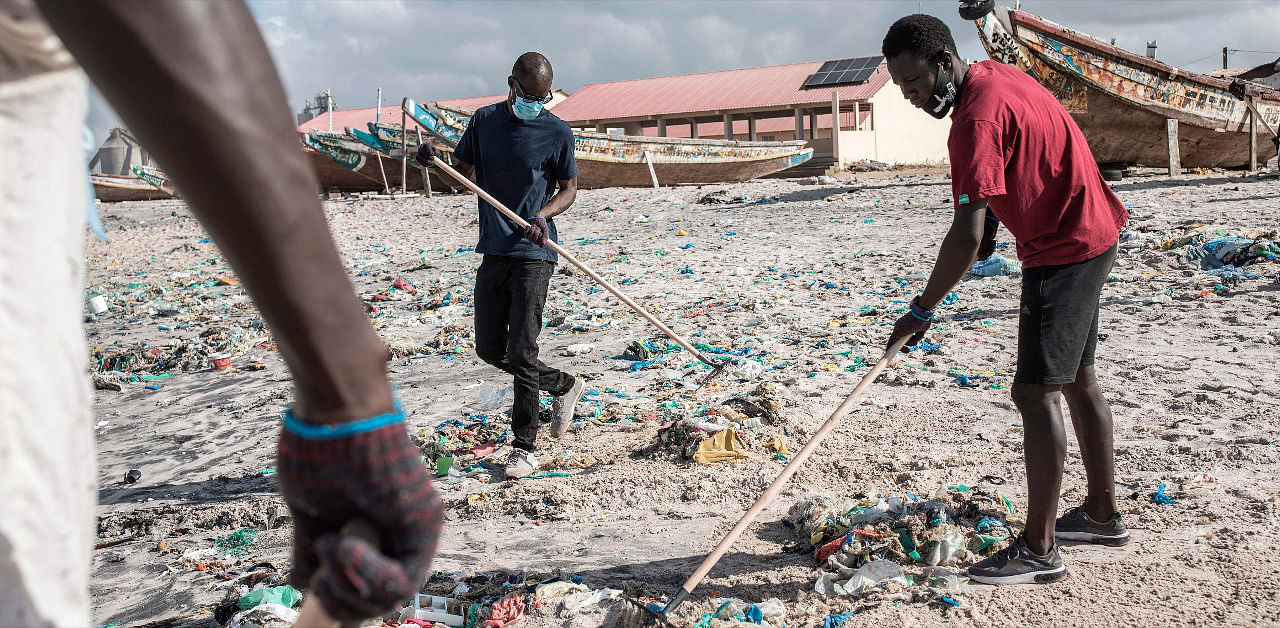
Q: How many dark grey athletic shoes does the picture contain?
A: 2